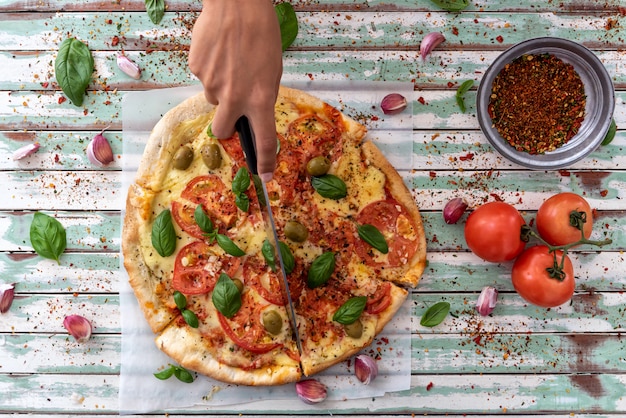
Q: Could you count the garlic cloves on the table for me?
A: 11